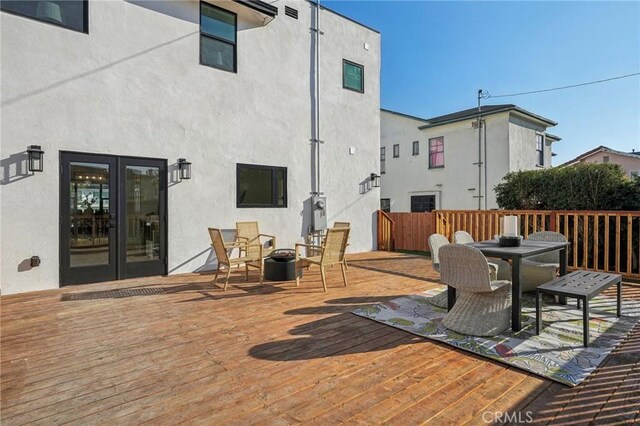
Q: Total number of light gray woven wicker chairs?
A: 4